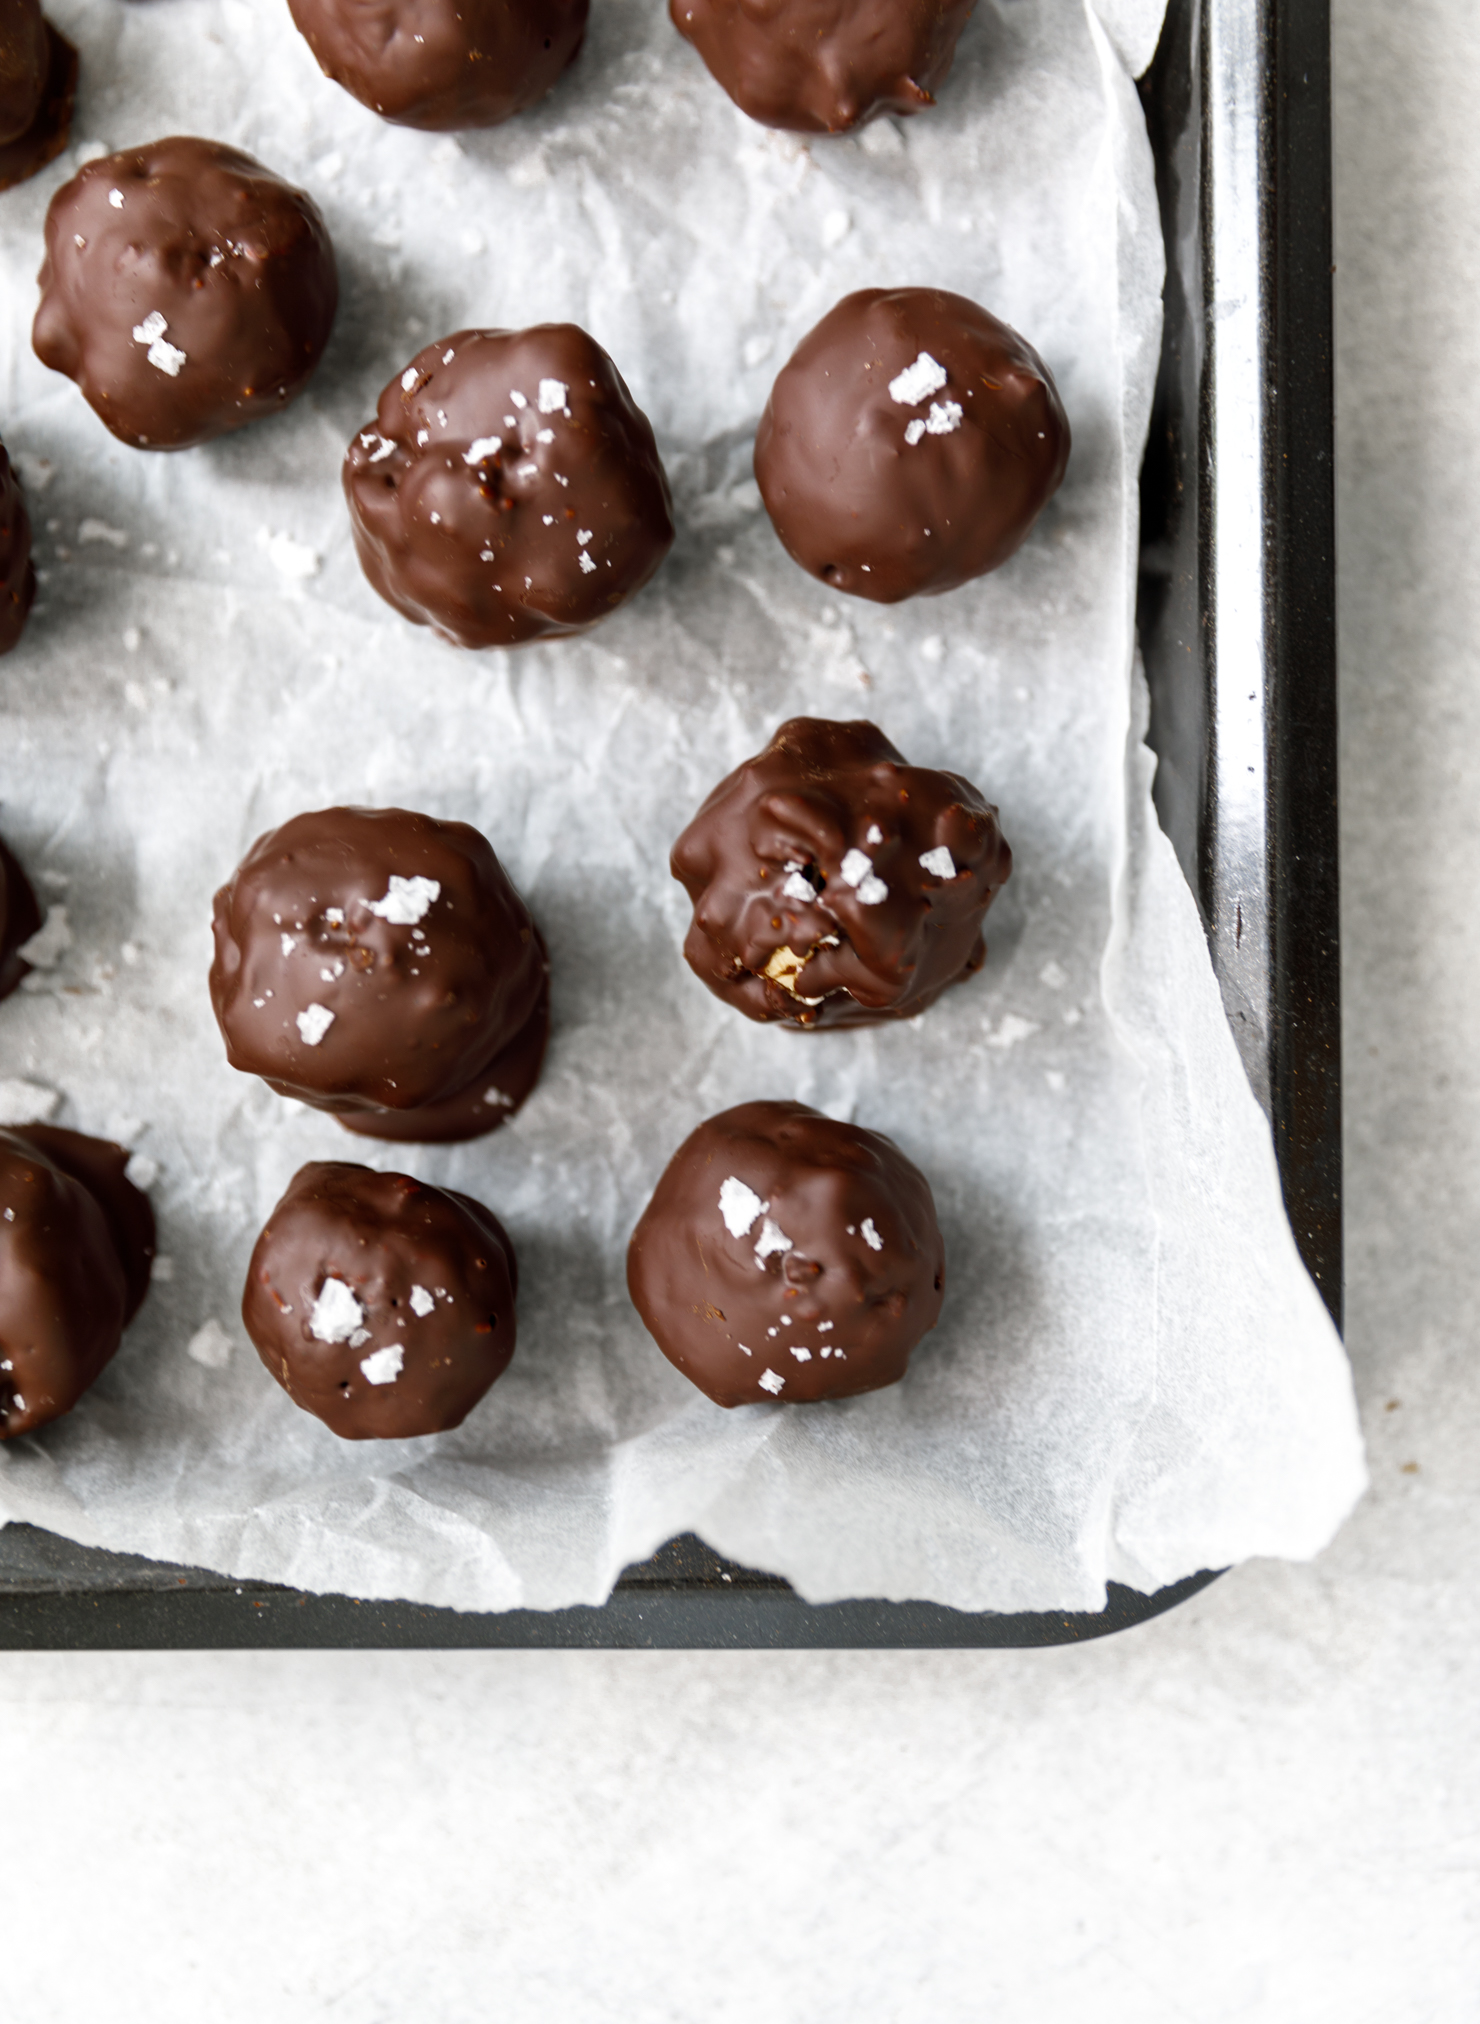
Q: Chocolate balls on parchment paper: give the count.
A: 13